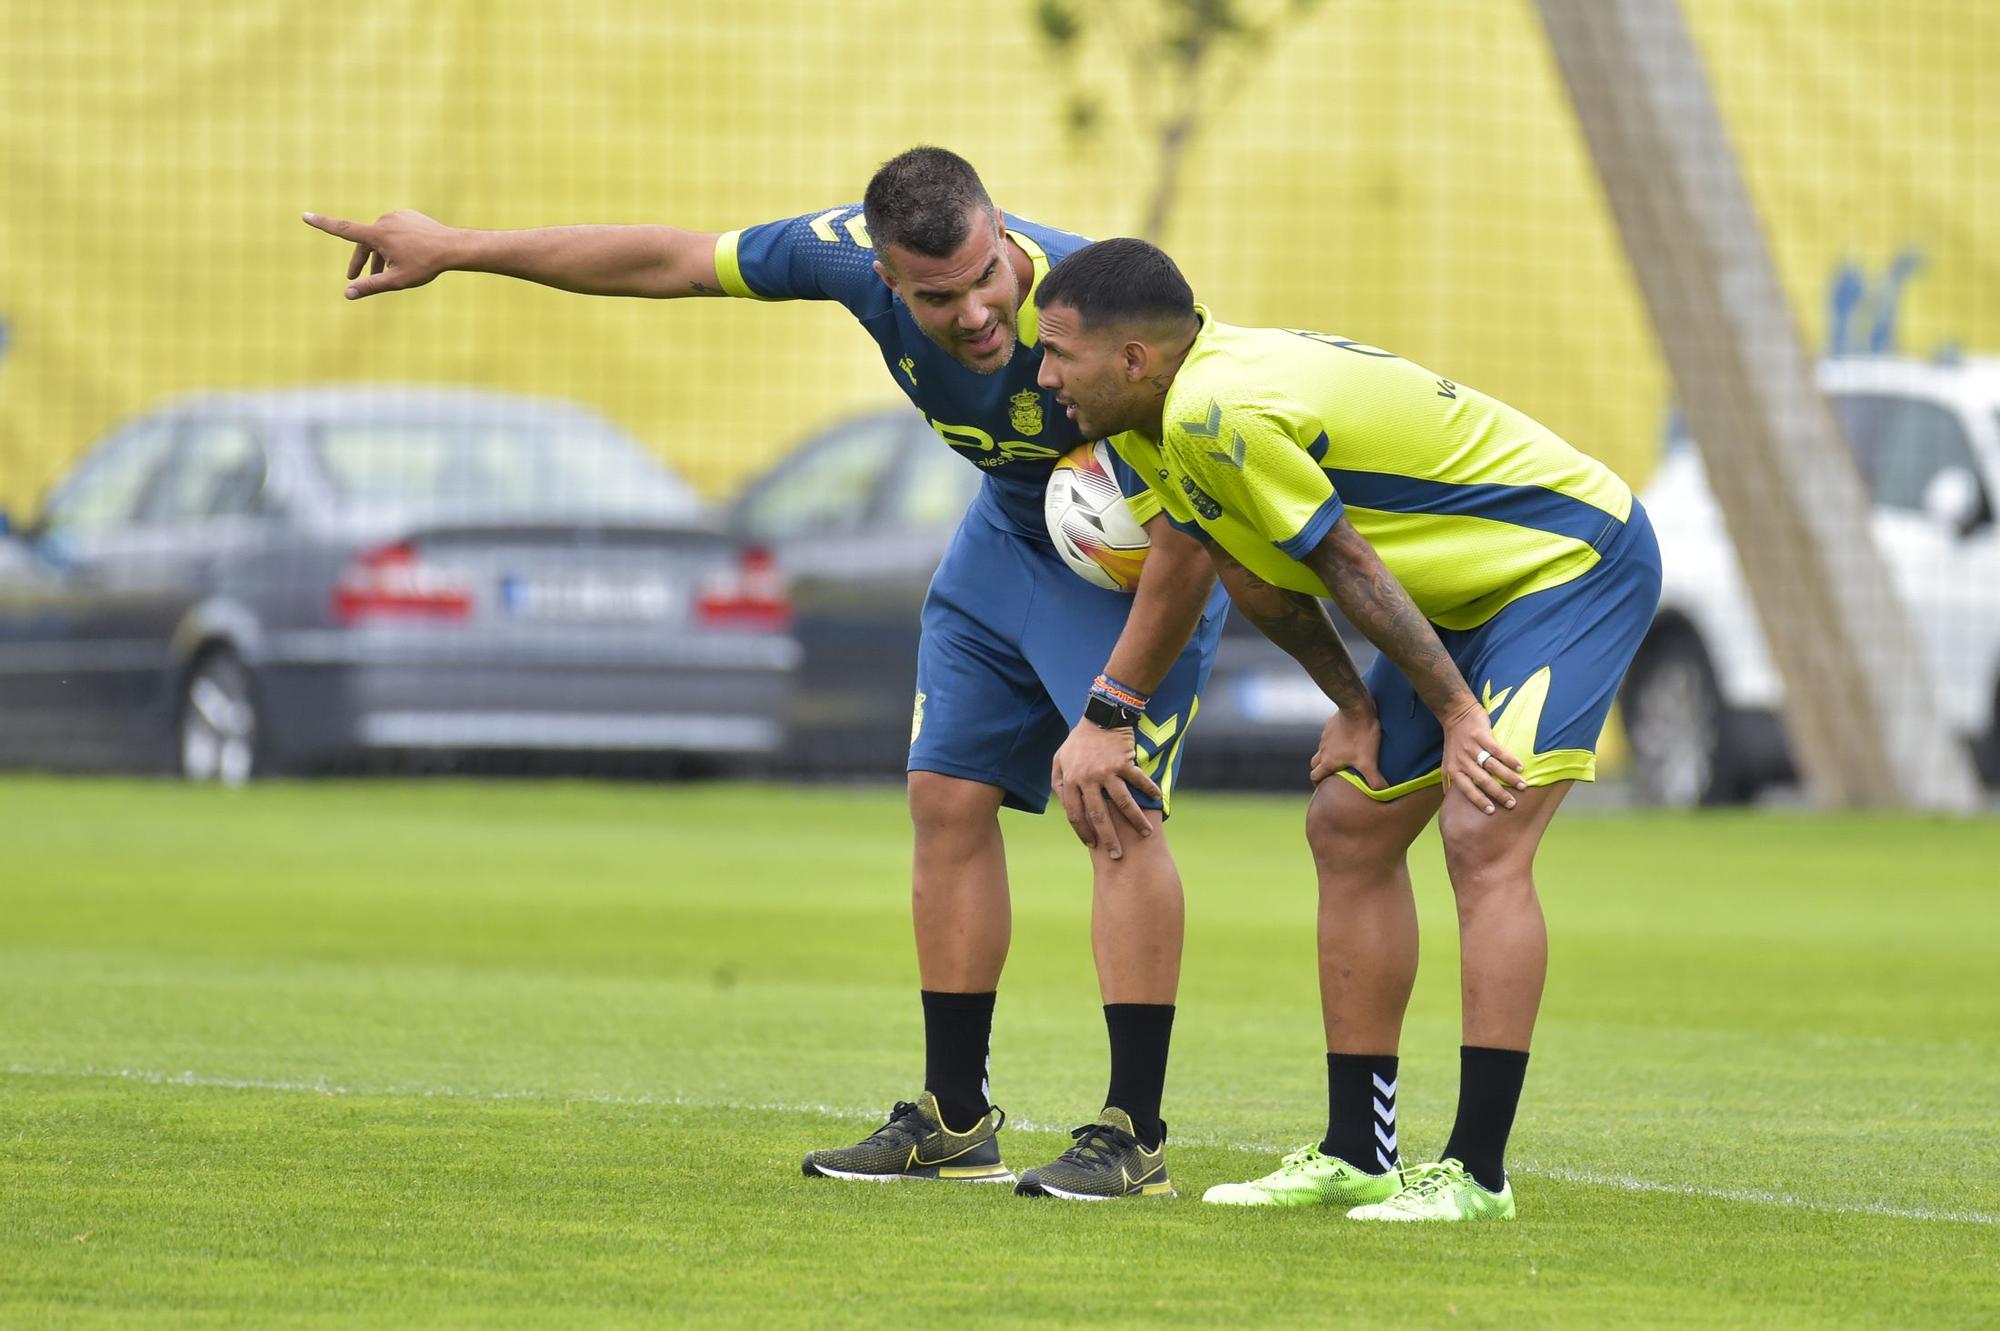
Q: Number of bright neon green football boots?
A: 2